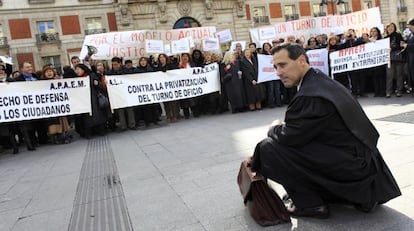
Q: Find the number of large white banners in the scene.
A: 6